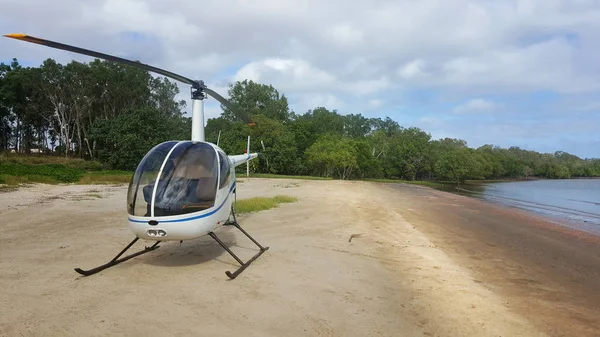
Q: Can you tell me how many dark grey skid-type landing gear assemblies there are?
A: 2